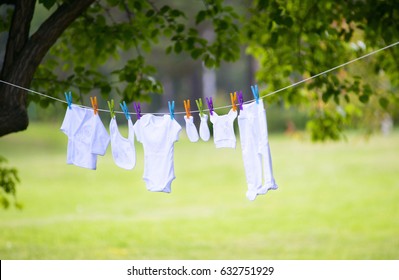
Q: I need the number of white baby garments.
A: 7